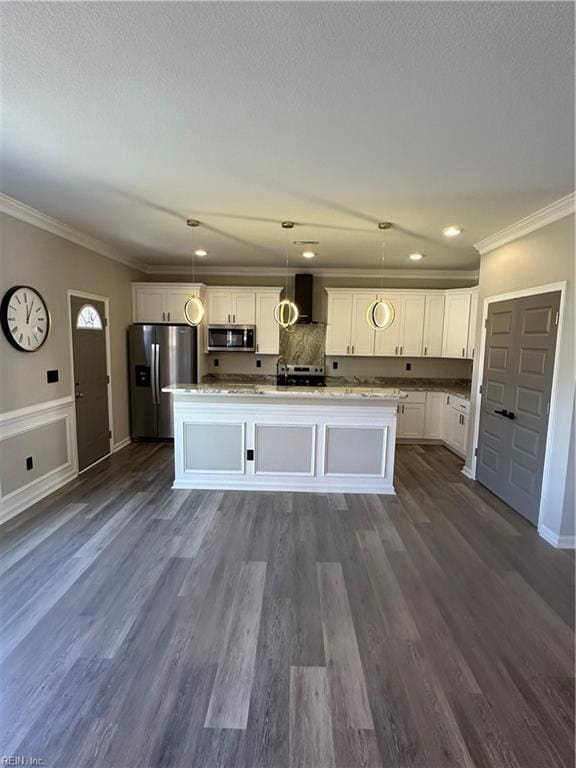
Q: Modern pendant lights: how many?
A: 3